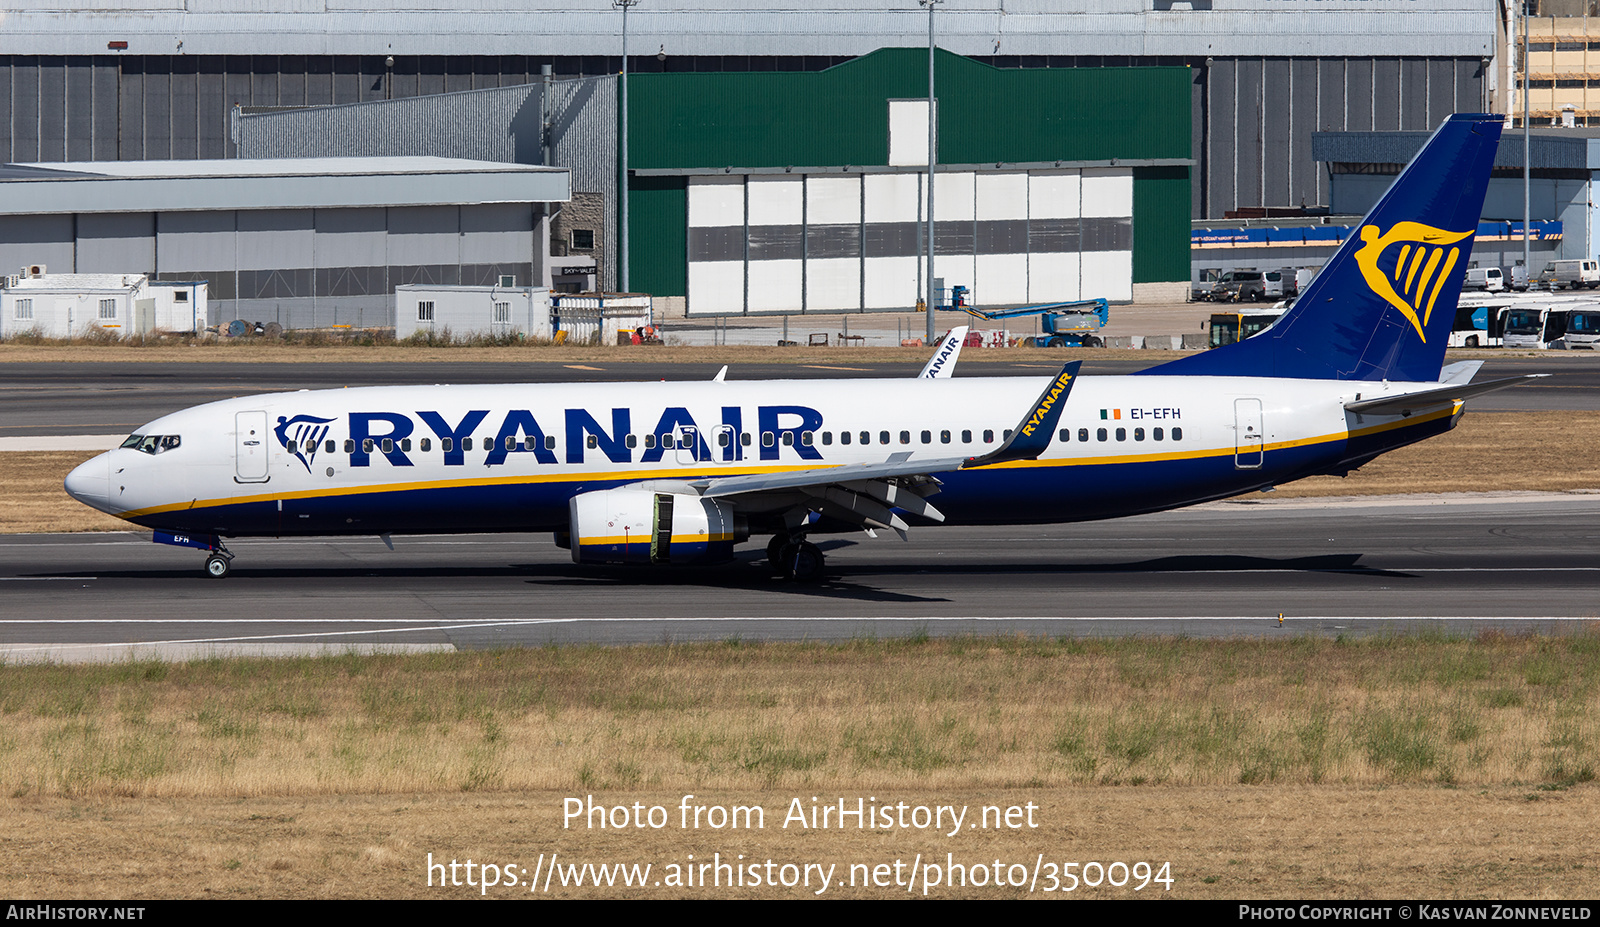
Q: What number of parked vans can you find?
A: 5